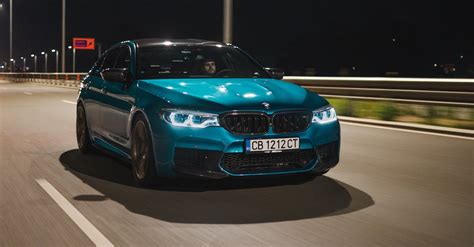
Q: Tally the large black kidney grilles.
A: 2